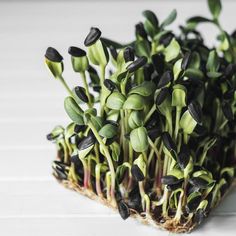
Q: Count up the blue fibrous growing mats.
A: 0